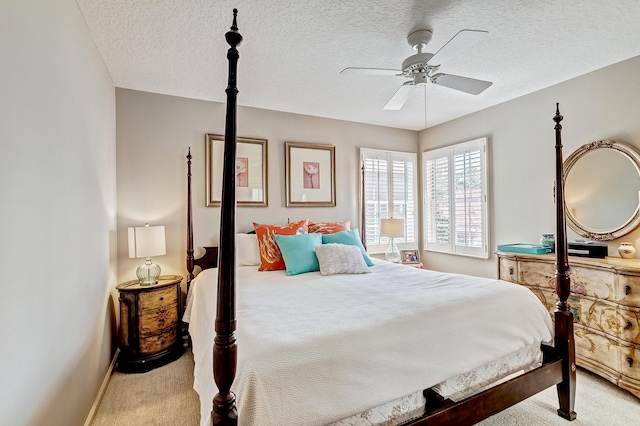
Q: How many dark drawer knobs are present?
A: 7